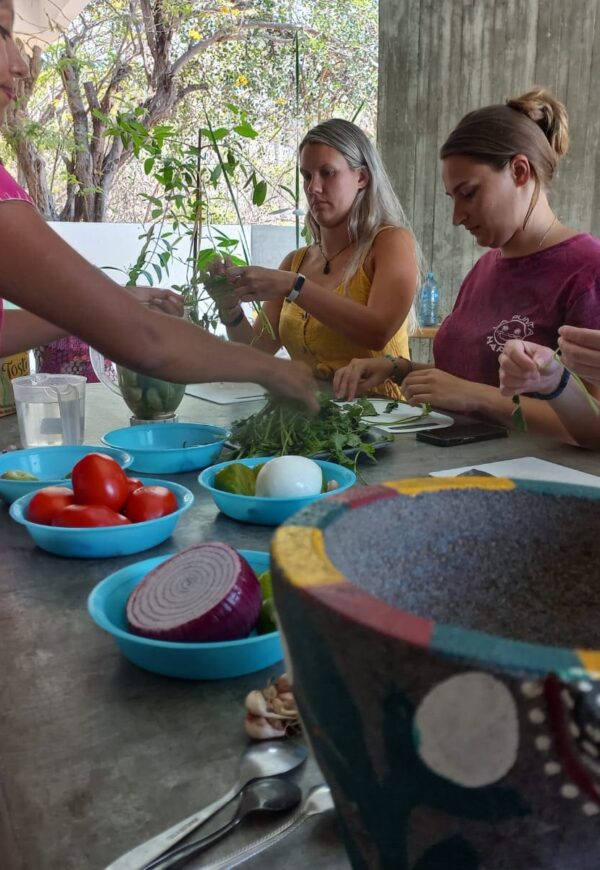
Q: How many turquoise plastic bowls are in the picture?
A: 5